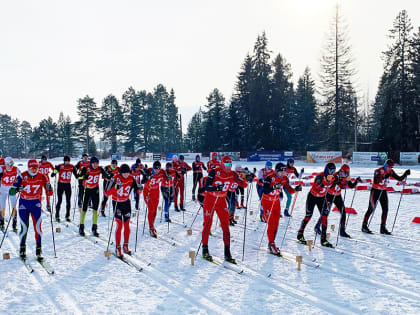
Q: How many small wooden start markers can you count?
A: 13